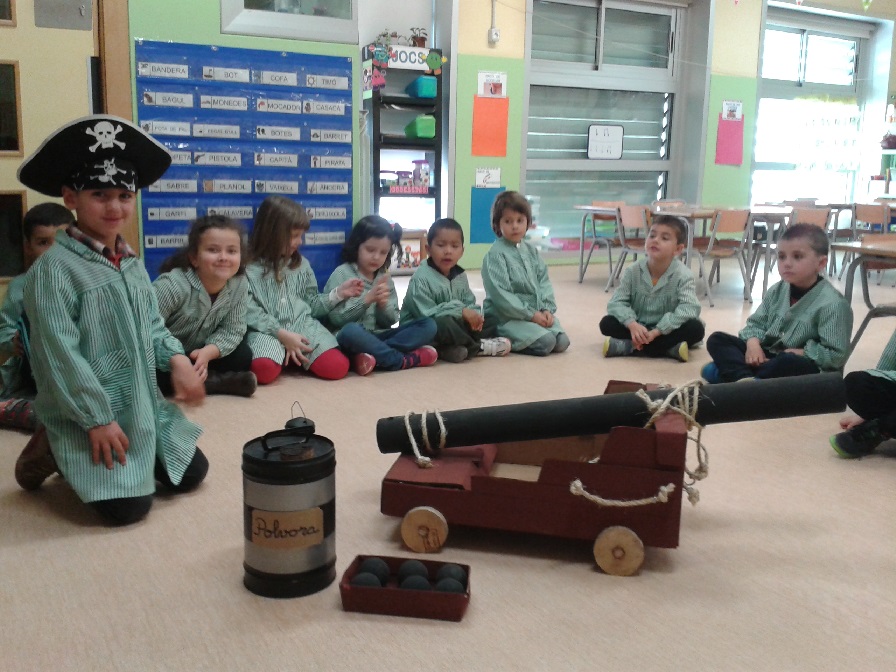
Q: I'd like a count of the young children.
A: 10